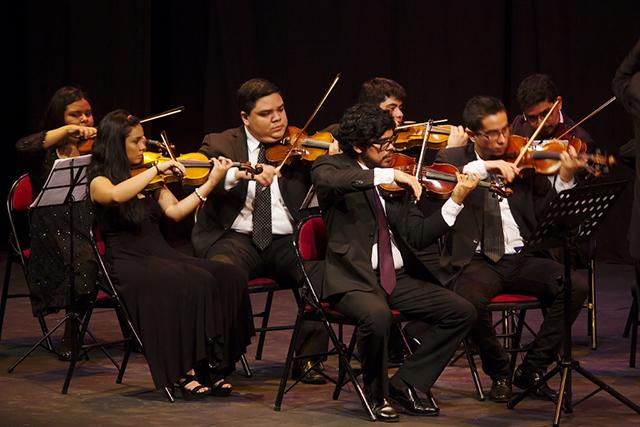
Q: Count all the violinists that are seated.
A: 7